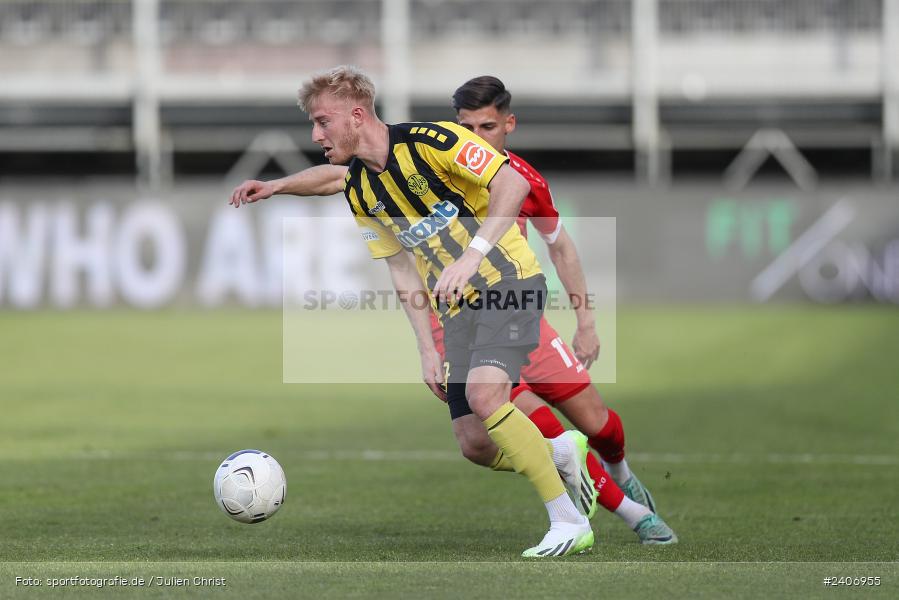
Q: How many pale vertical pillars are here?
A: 4